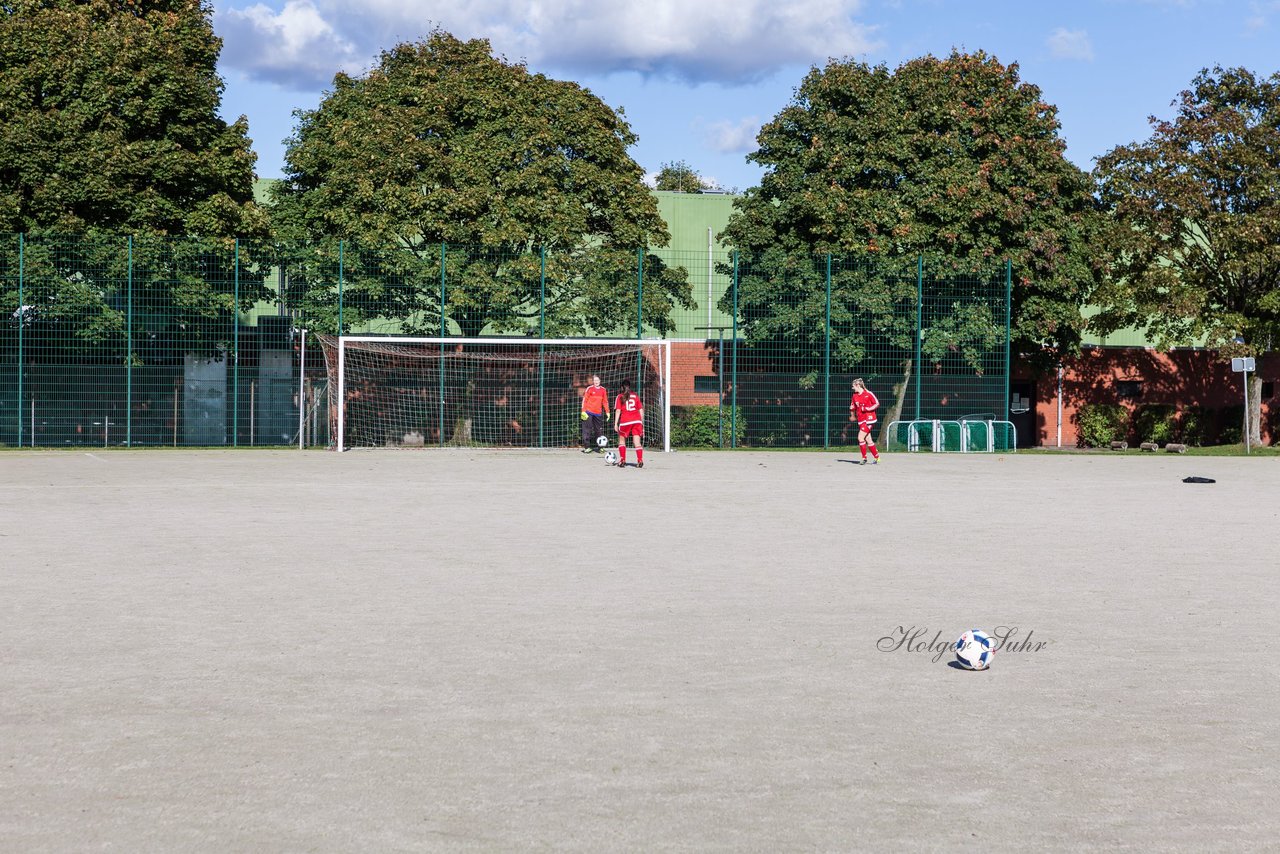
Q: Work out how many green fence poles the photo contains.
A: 11